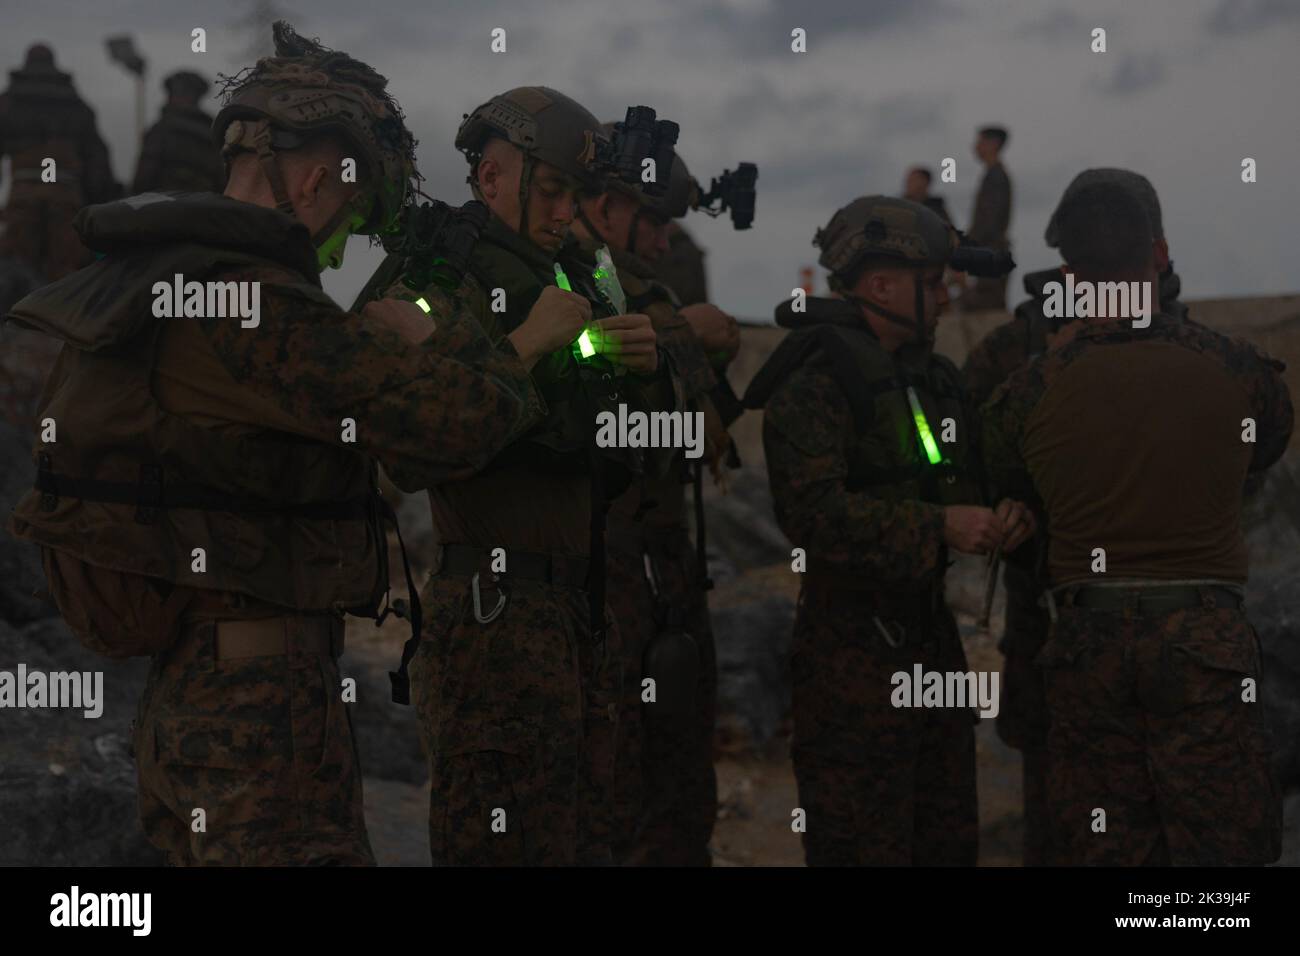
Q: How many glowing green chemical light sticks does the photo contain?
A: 3